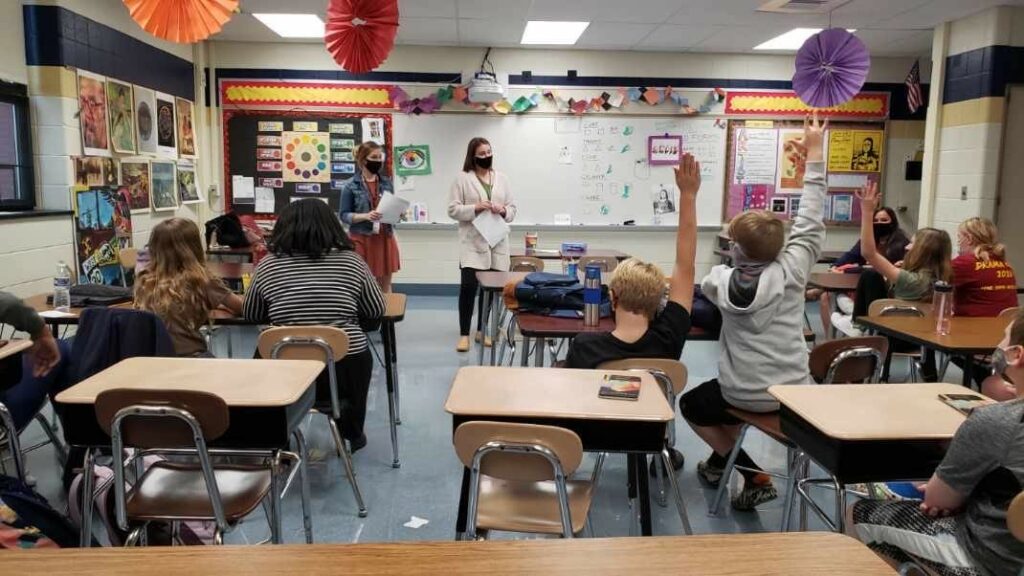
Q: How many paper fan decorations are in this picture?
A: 3